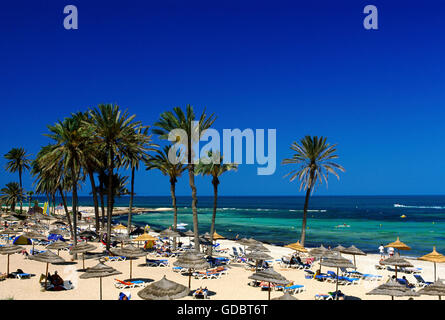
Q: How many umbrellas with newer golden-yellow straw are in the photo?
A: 6